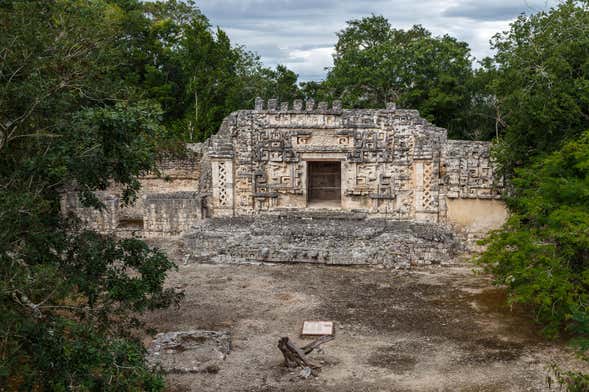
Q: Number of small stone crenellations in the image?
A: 8